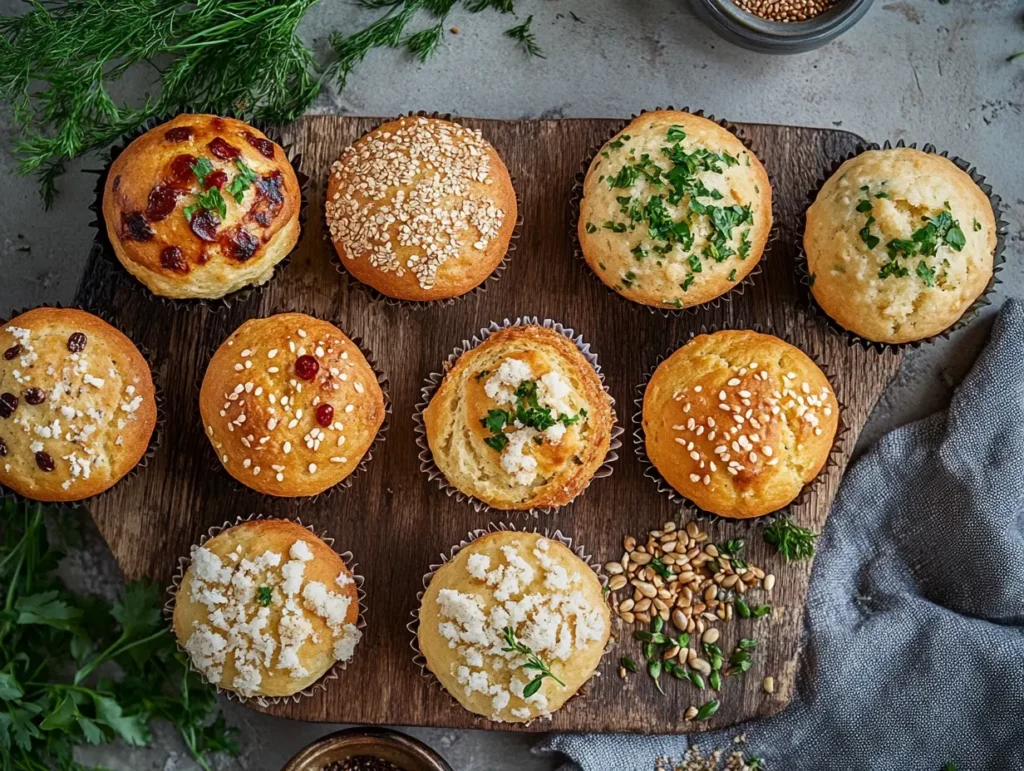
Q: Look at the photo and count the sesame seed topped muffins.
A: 3